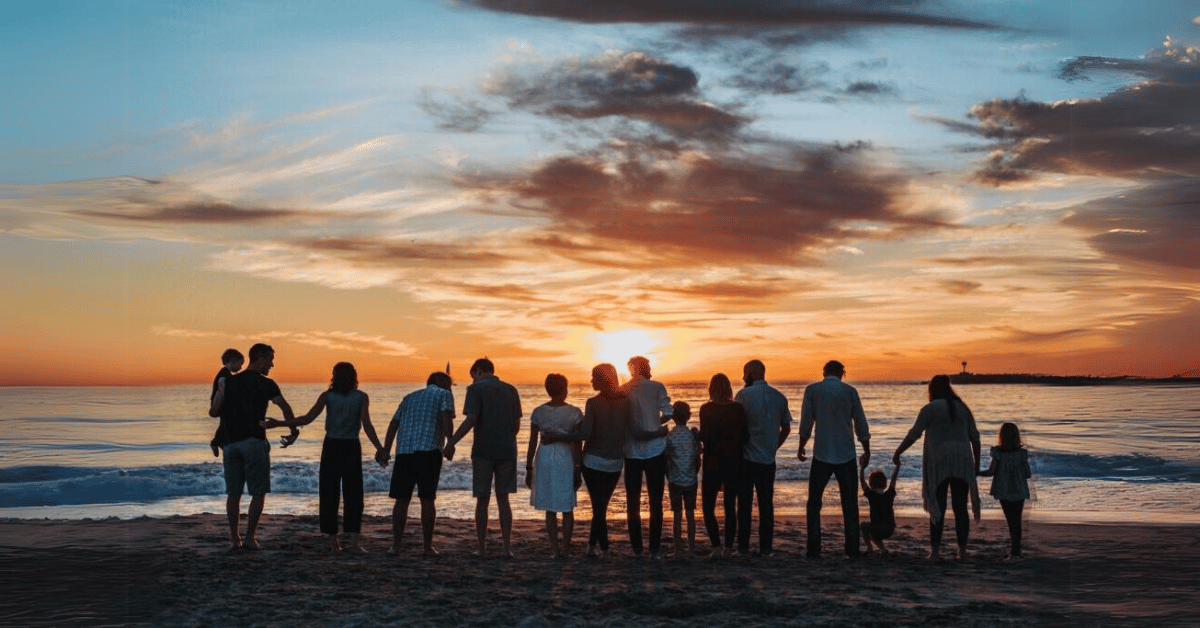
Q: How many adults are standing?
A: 11